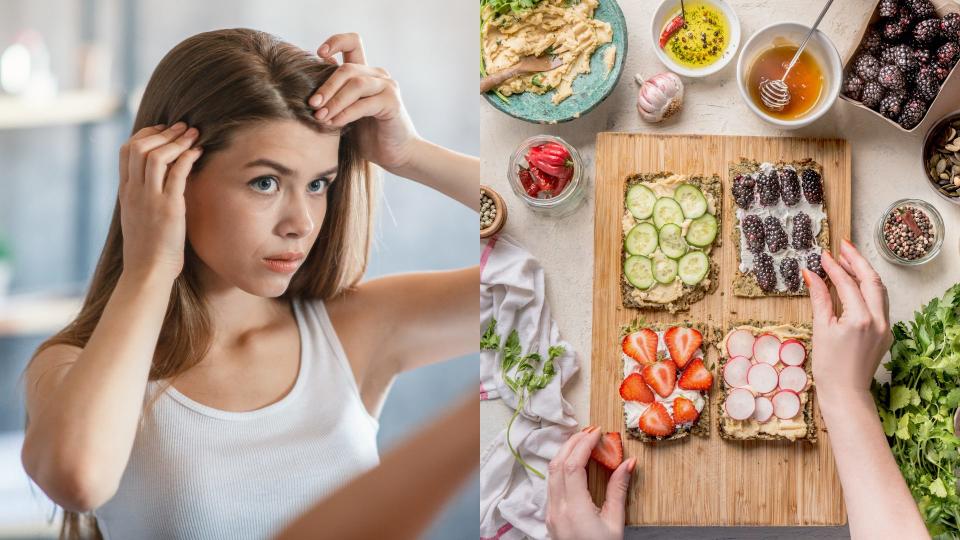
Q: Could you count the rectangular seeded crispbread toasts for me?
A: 4